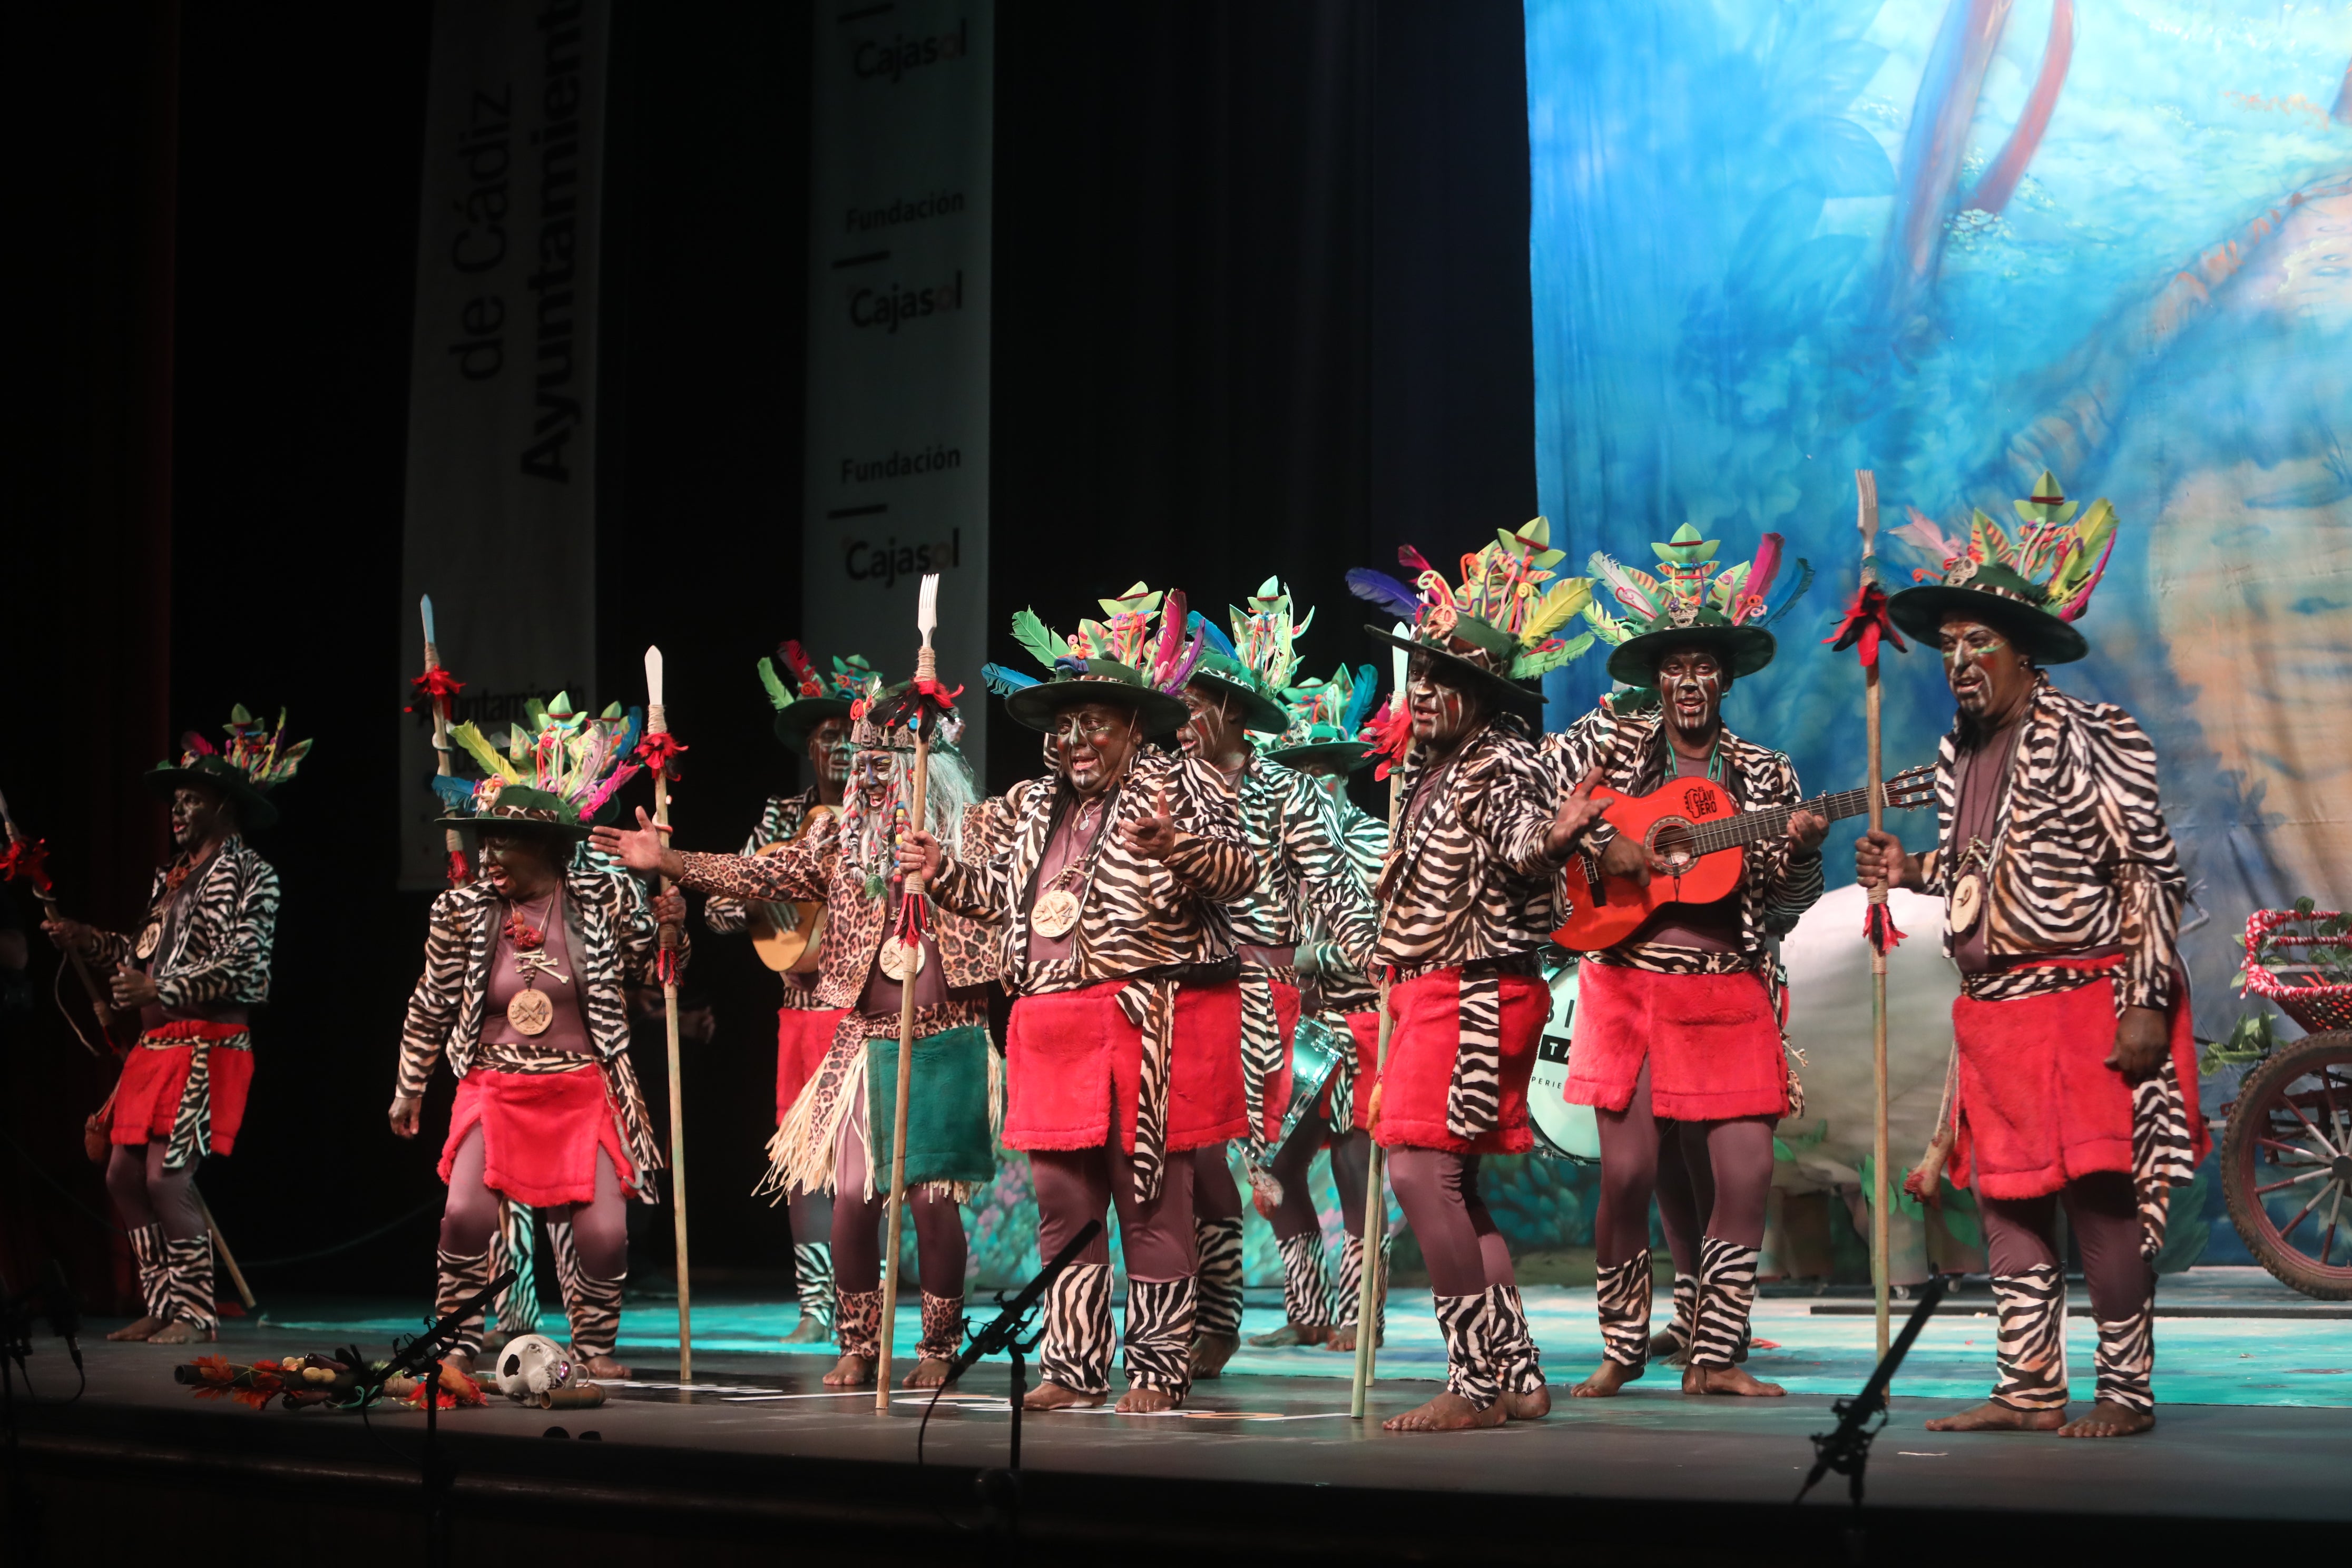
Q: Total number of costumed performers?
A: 12